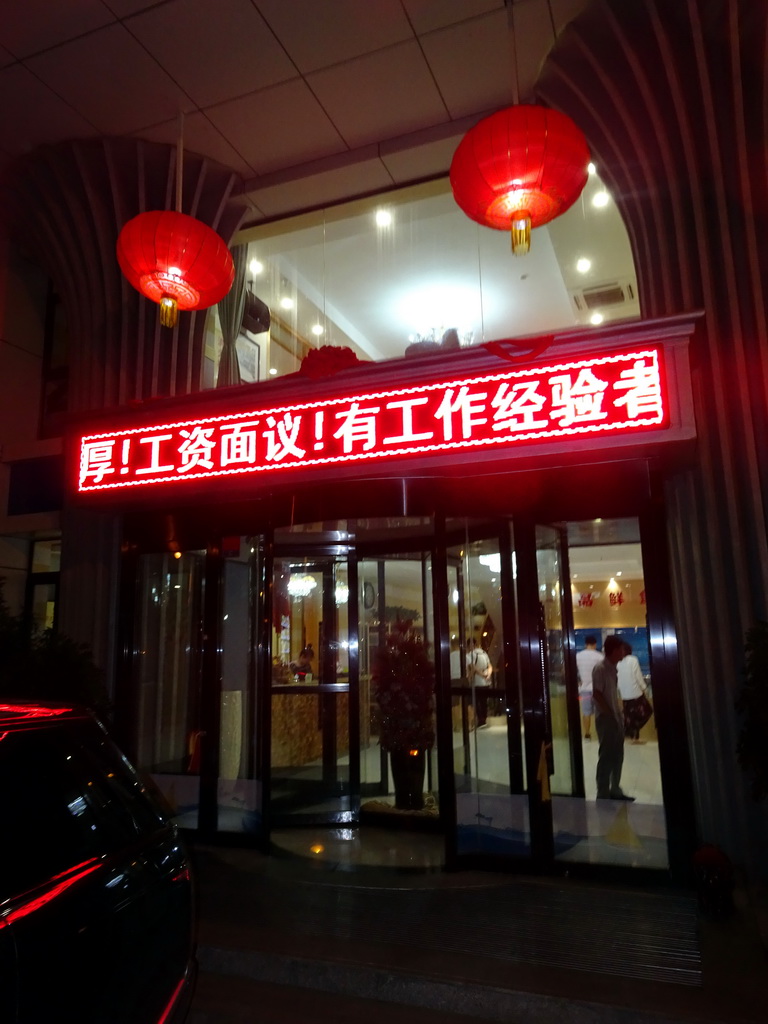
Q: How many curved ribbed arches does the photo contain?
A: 2